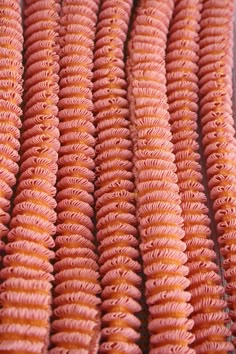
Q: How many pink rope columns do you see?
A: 7